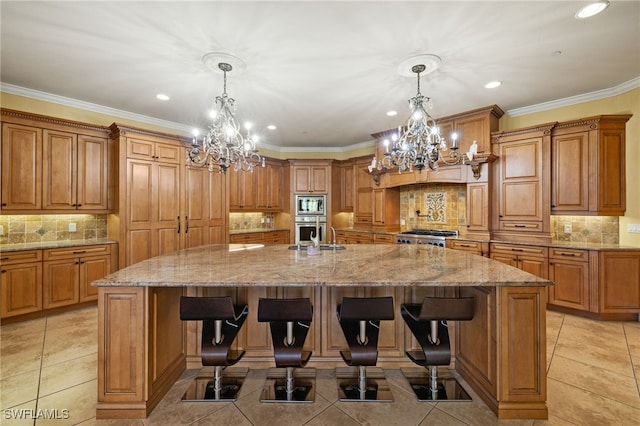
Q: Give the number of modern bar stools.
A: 4